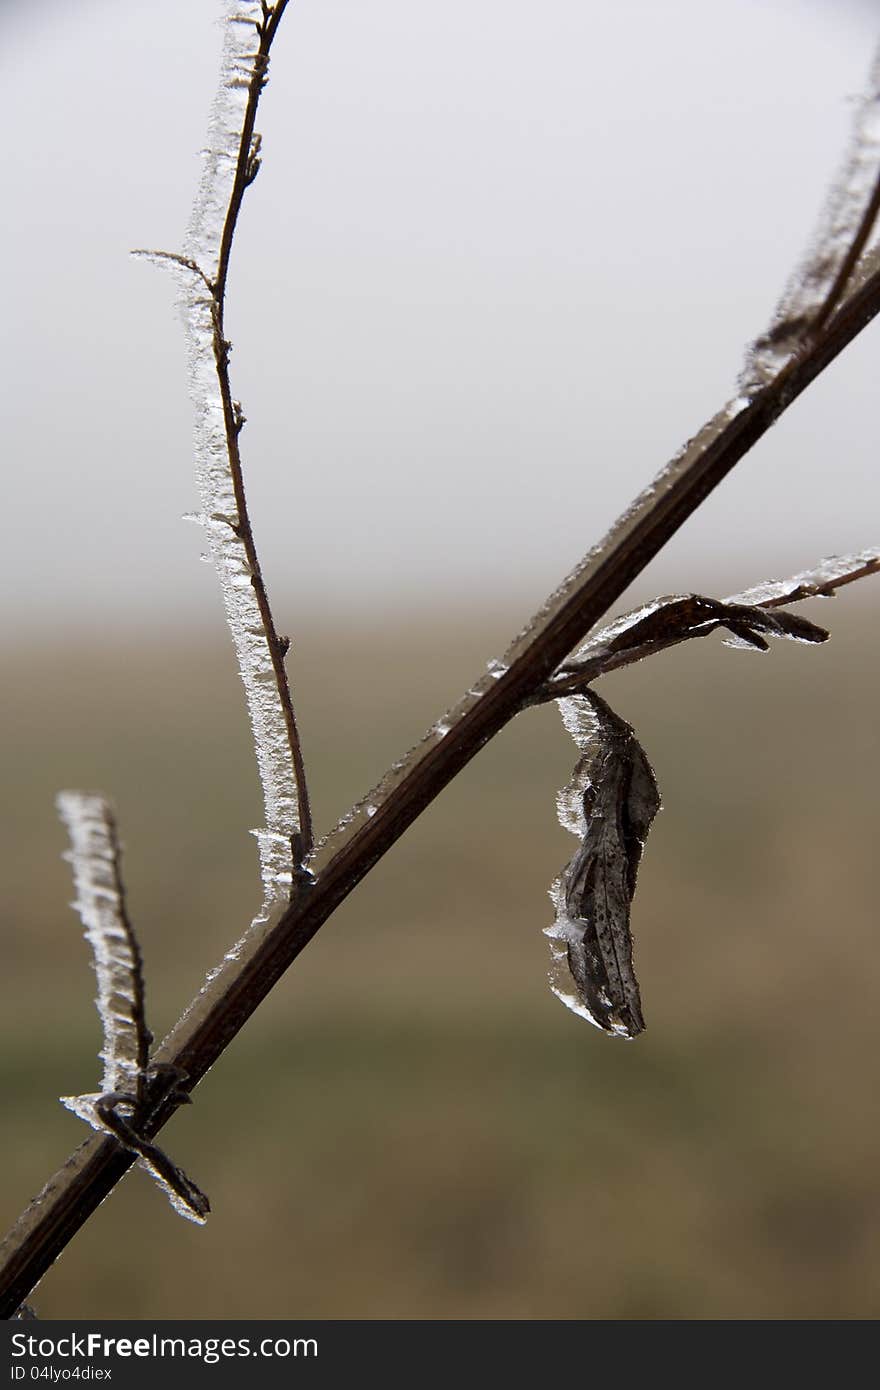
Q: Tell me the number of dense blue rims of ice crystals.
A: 0